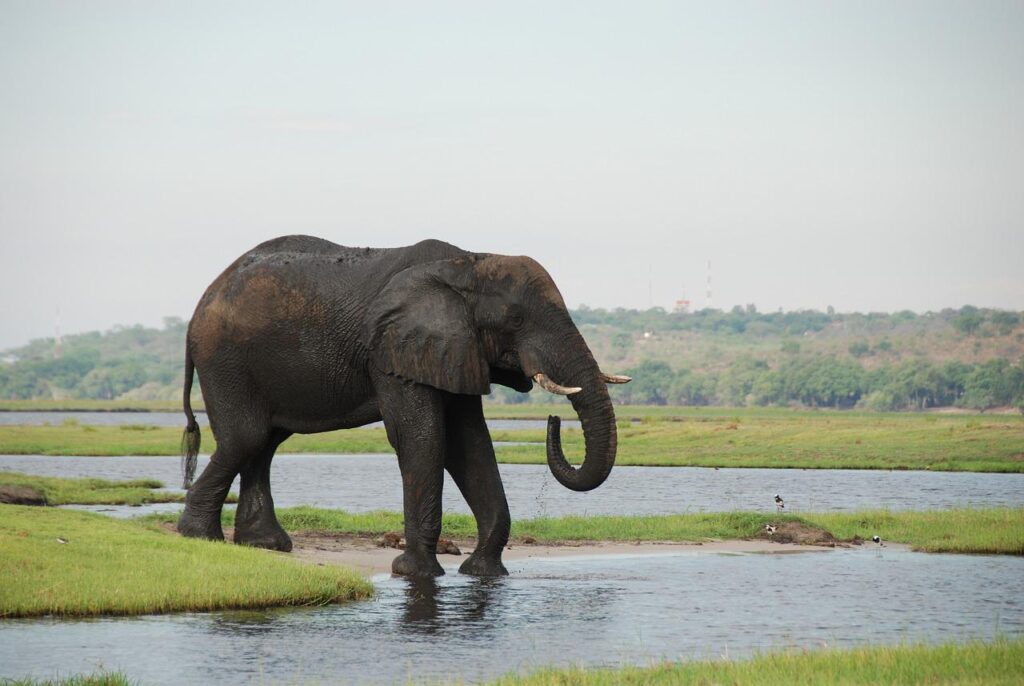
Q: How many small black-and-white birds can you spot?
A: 3